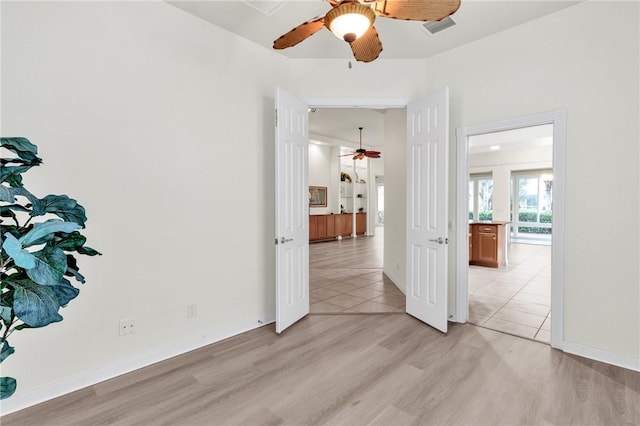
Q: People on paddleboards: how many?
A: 0